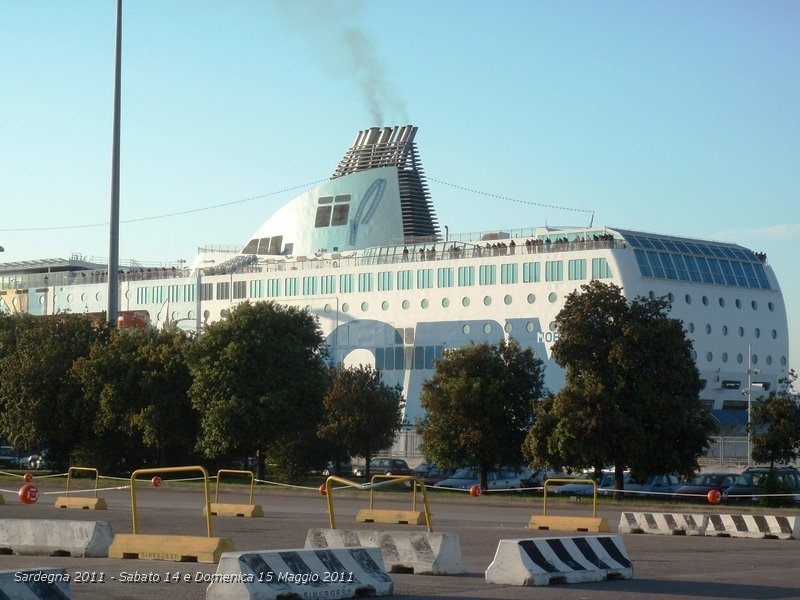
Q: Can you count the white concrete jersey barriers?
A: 7